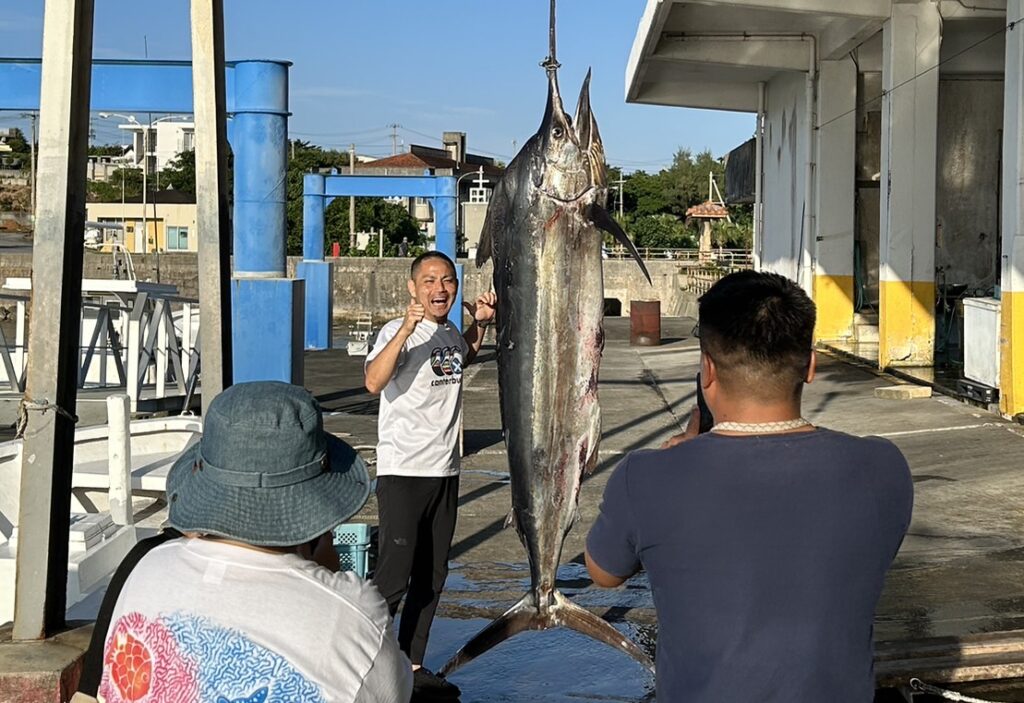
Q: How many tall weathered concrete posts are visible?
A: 2